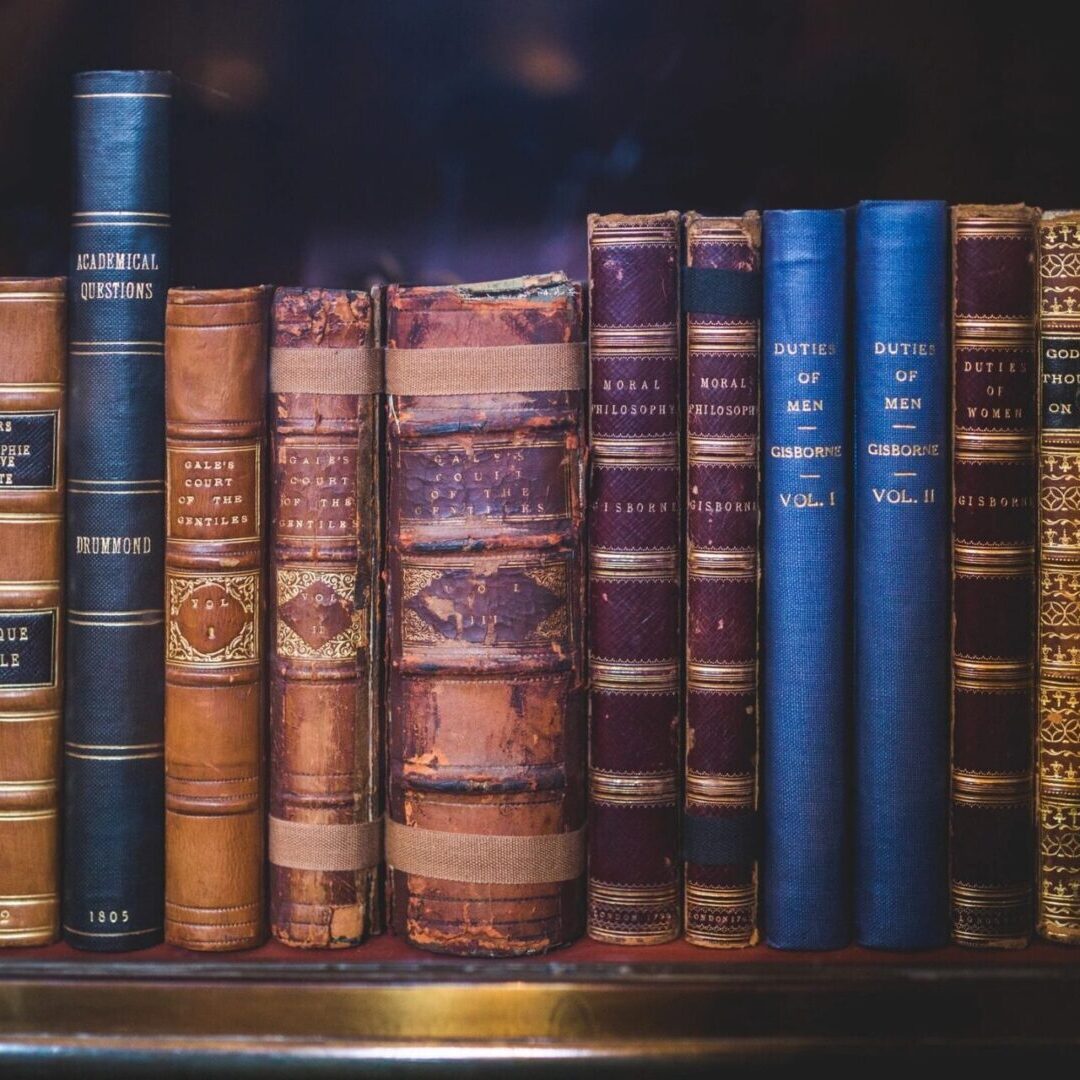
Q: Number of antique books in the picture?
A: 11